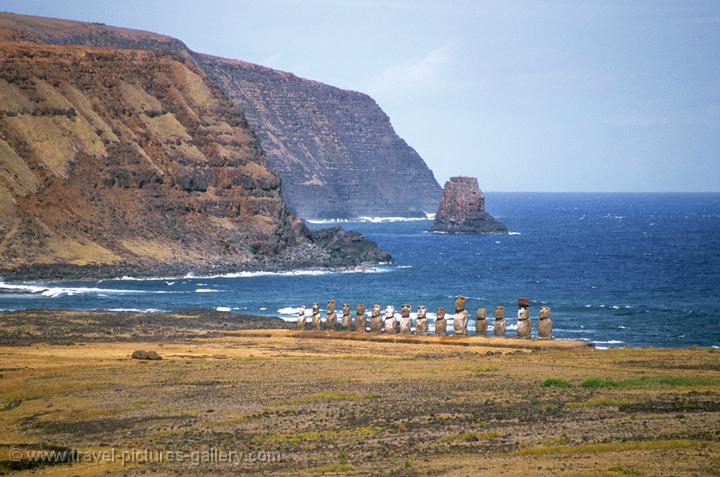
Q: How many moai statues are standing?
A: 15